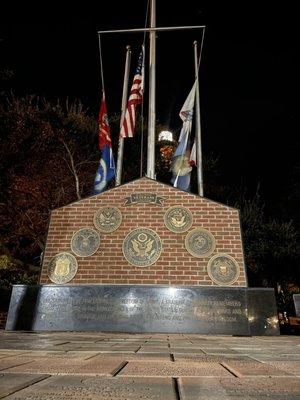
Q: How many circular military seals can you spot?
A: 7